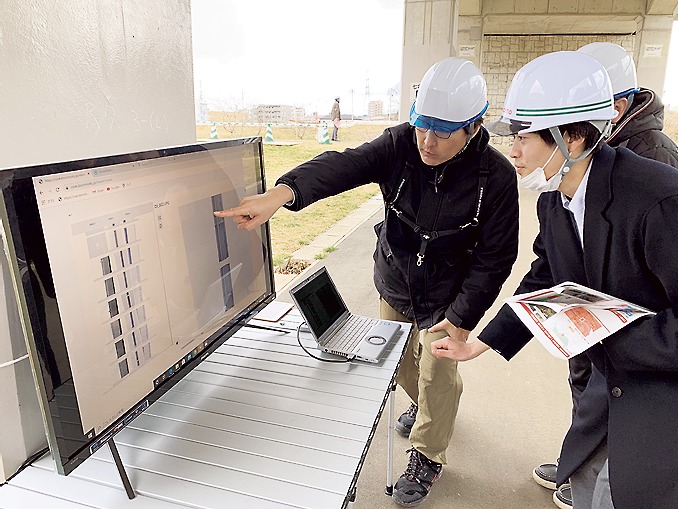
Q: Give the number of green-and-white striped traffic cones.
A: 3